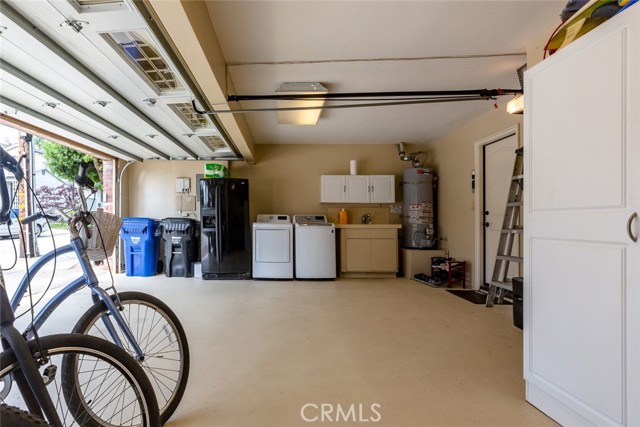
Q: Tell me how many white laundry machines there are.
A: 2